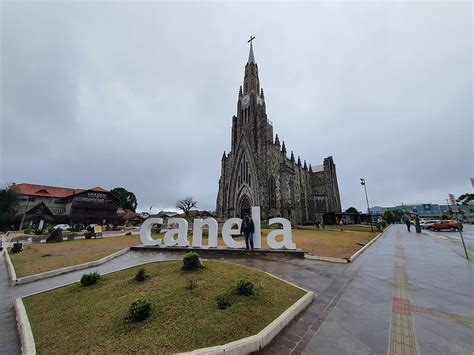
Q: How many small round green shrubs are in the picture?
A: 4